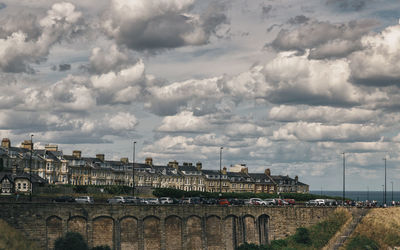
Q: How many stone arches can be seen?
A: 11